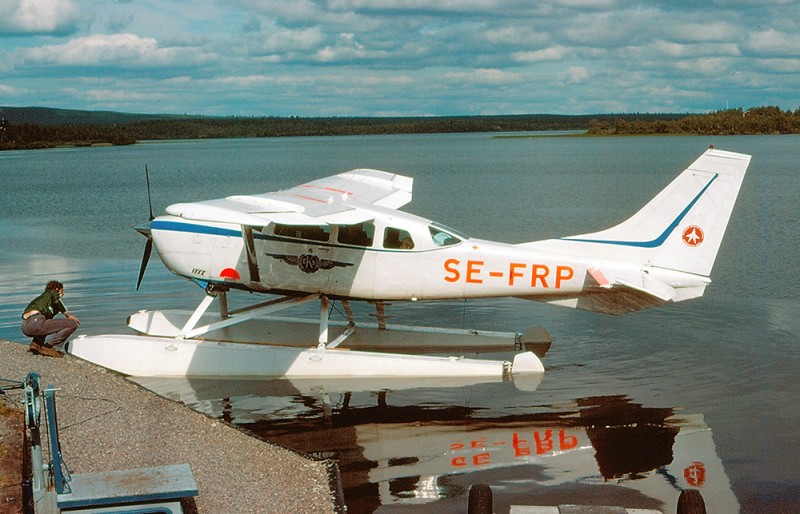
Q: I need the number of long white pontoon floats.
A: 2